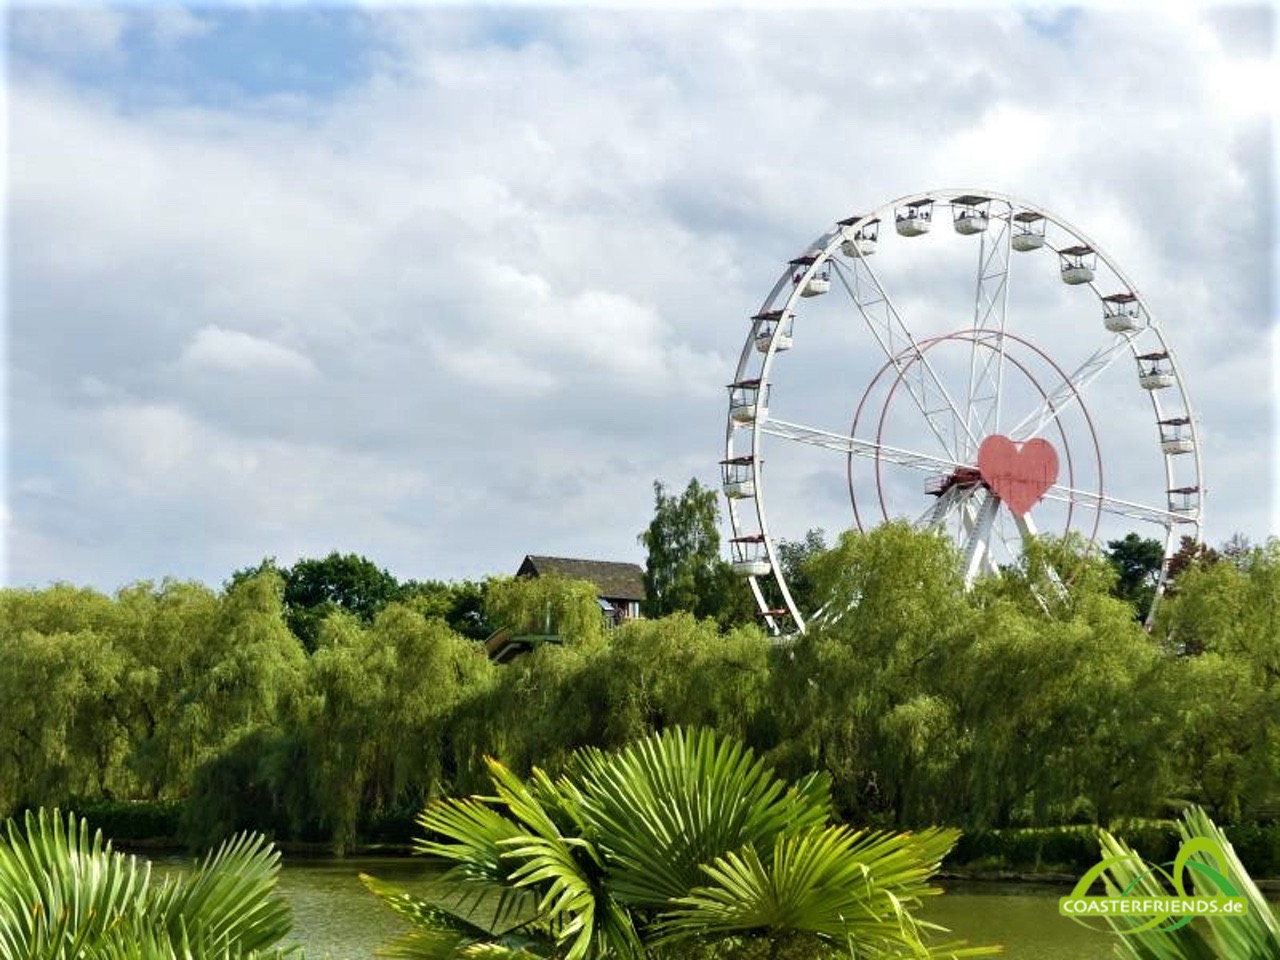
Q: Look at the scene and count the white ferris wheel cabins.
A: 14